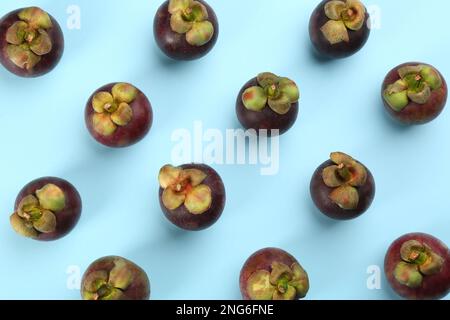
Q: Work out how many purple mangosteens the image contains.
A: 12